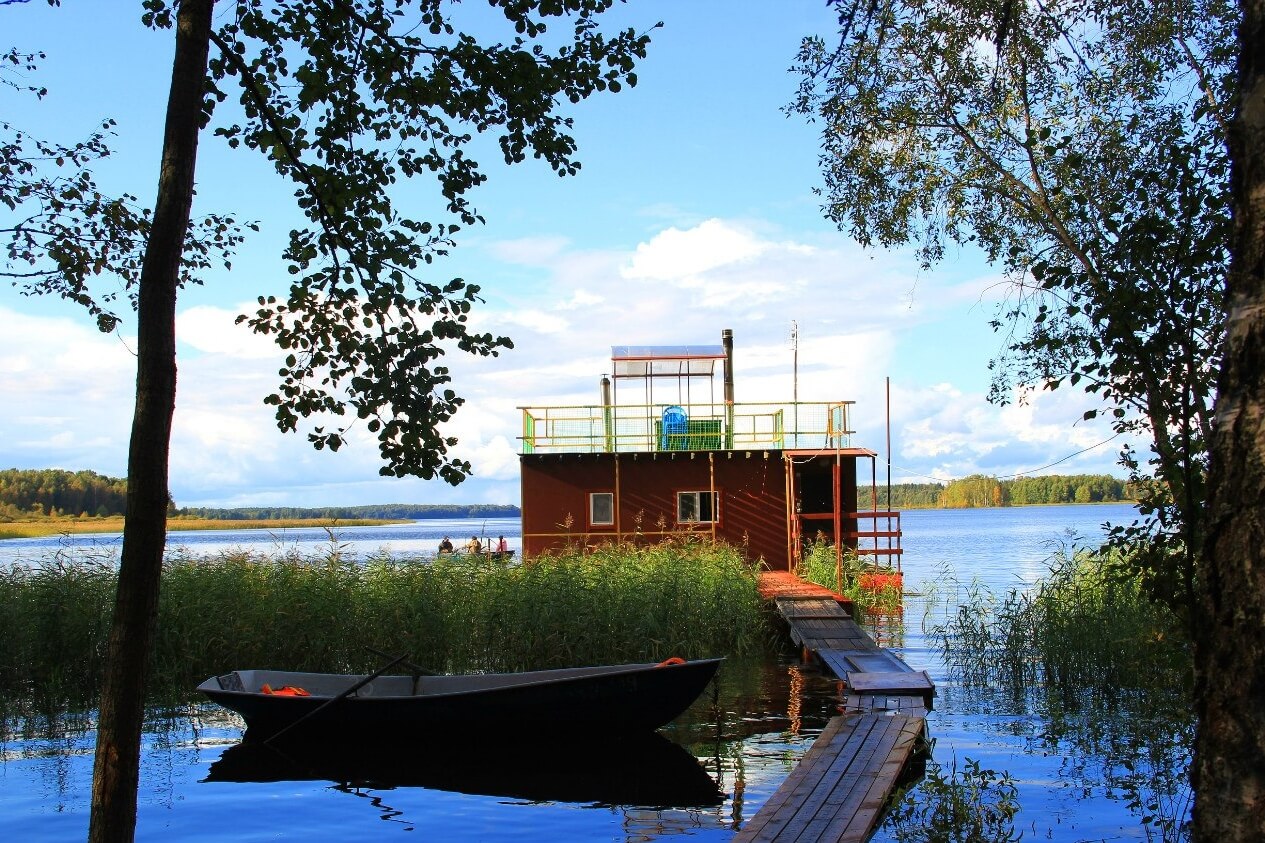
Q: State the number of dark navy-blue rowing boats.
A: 1